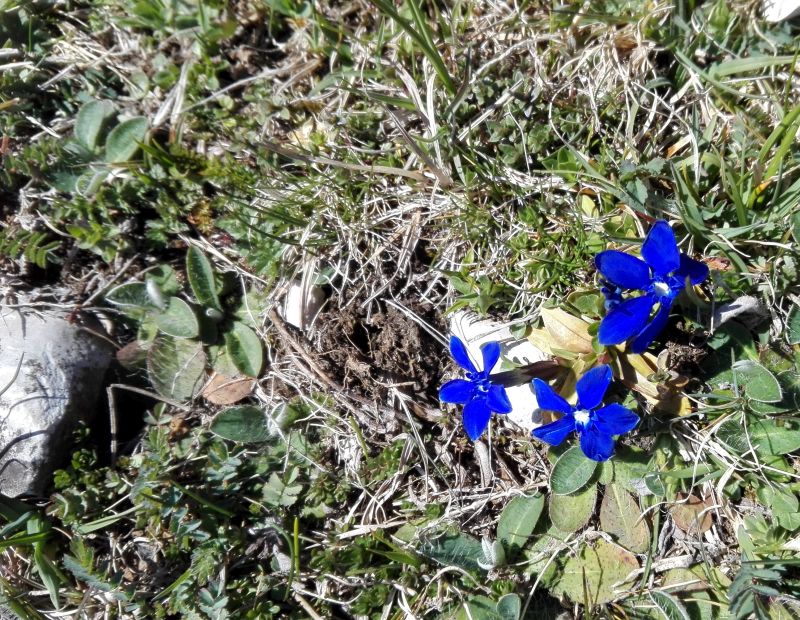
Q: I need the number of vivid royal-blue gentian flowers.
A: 3